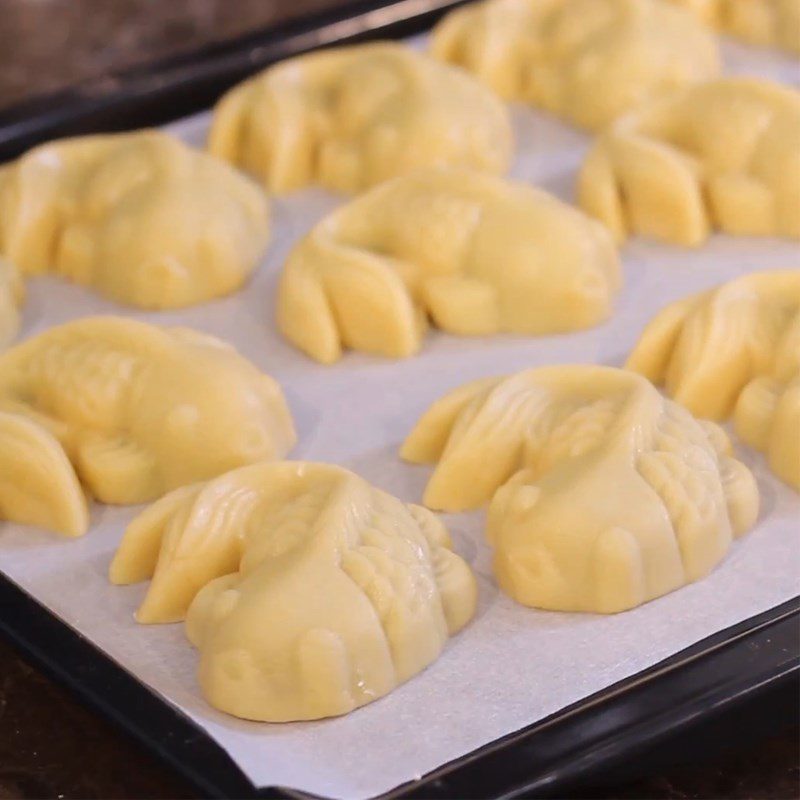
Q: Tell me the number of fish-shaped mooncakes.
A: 11